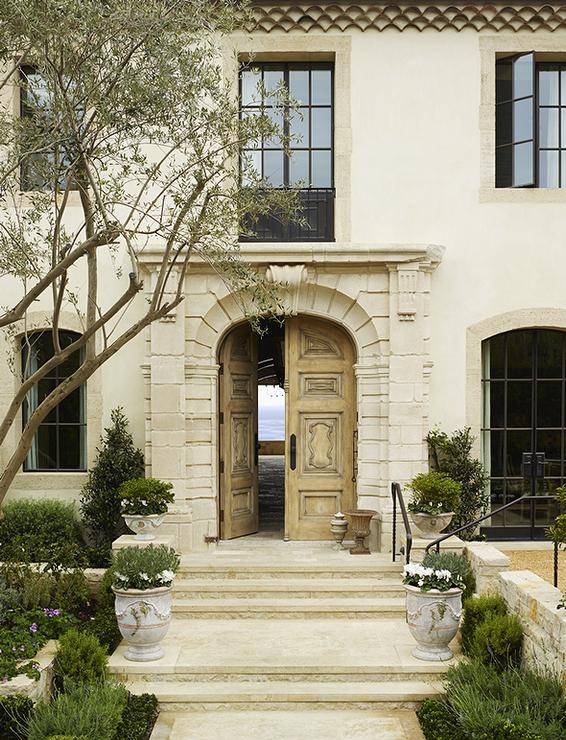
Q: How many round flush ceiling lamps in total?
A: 0